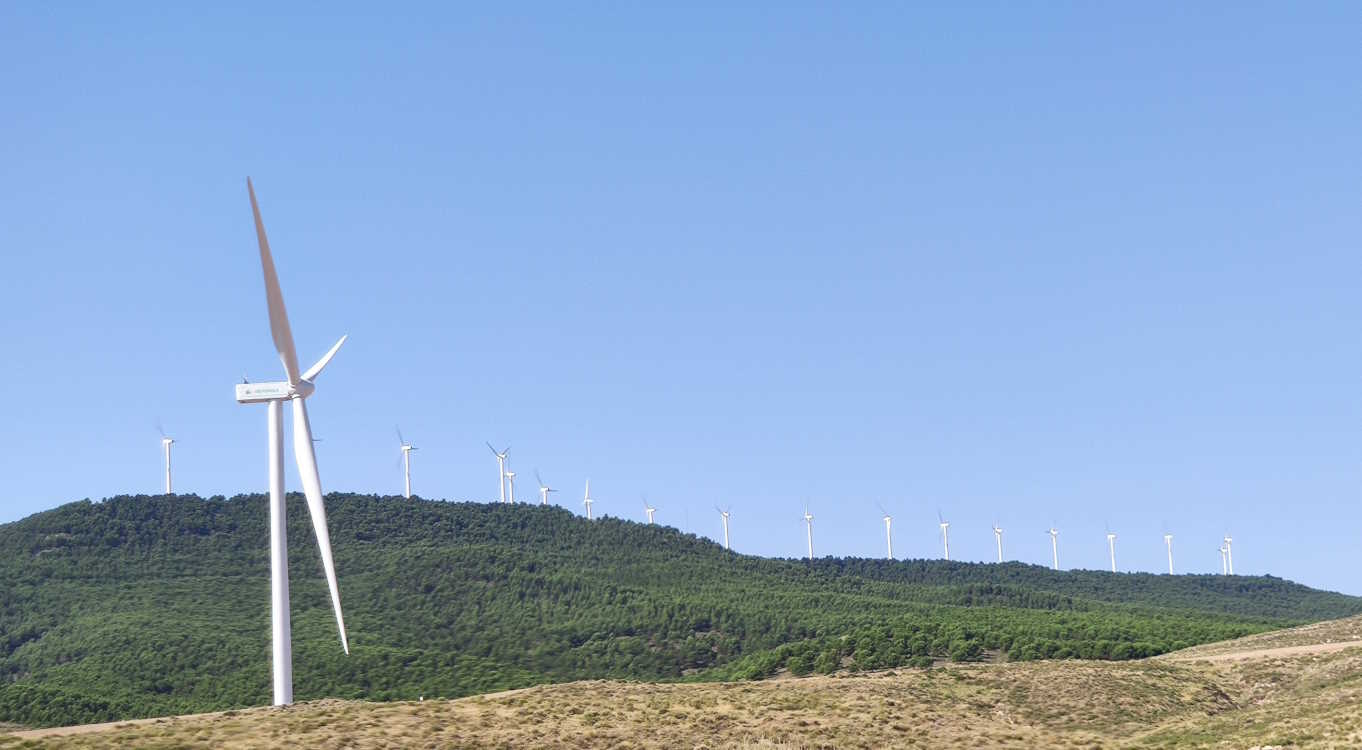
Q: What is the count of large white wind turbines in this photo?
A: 1